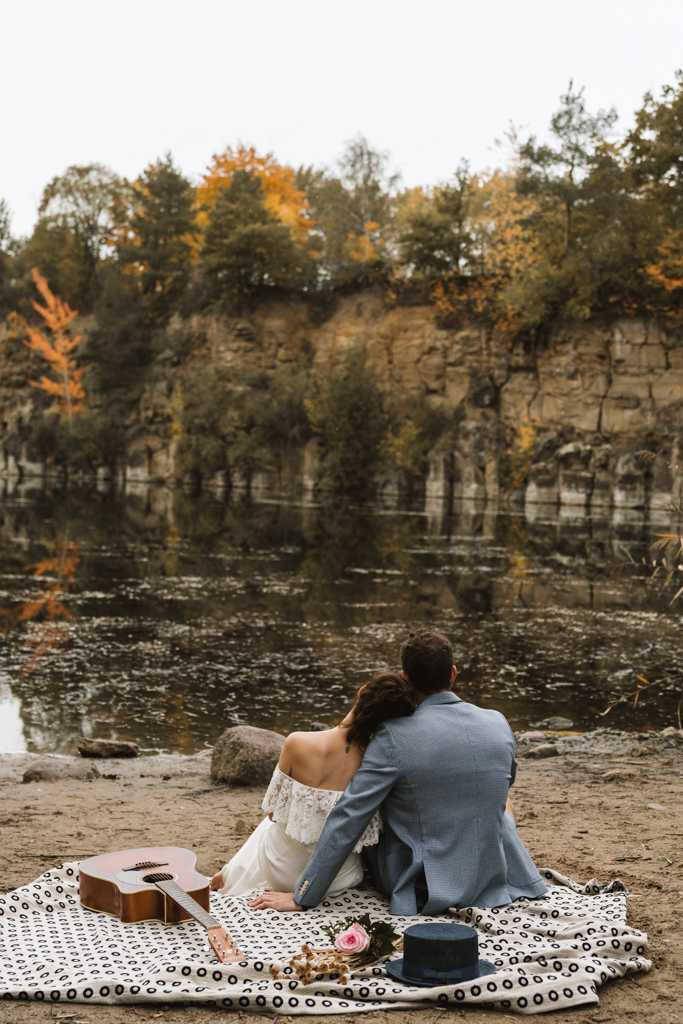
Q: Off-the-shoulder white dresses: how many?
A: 1